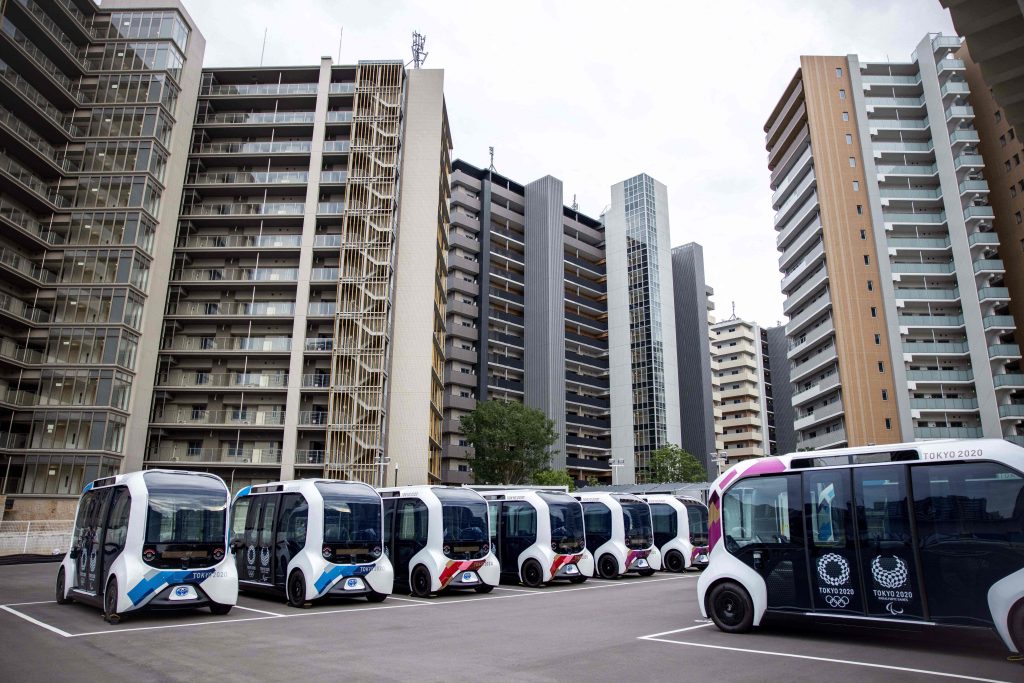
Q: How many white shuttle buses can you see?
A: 7